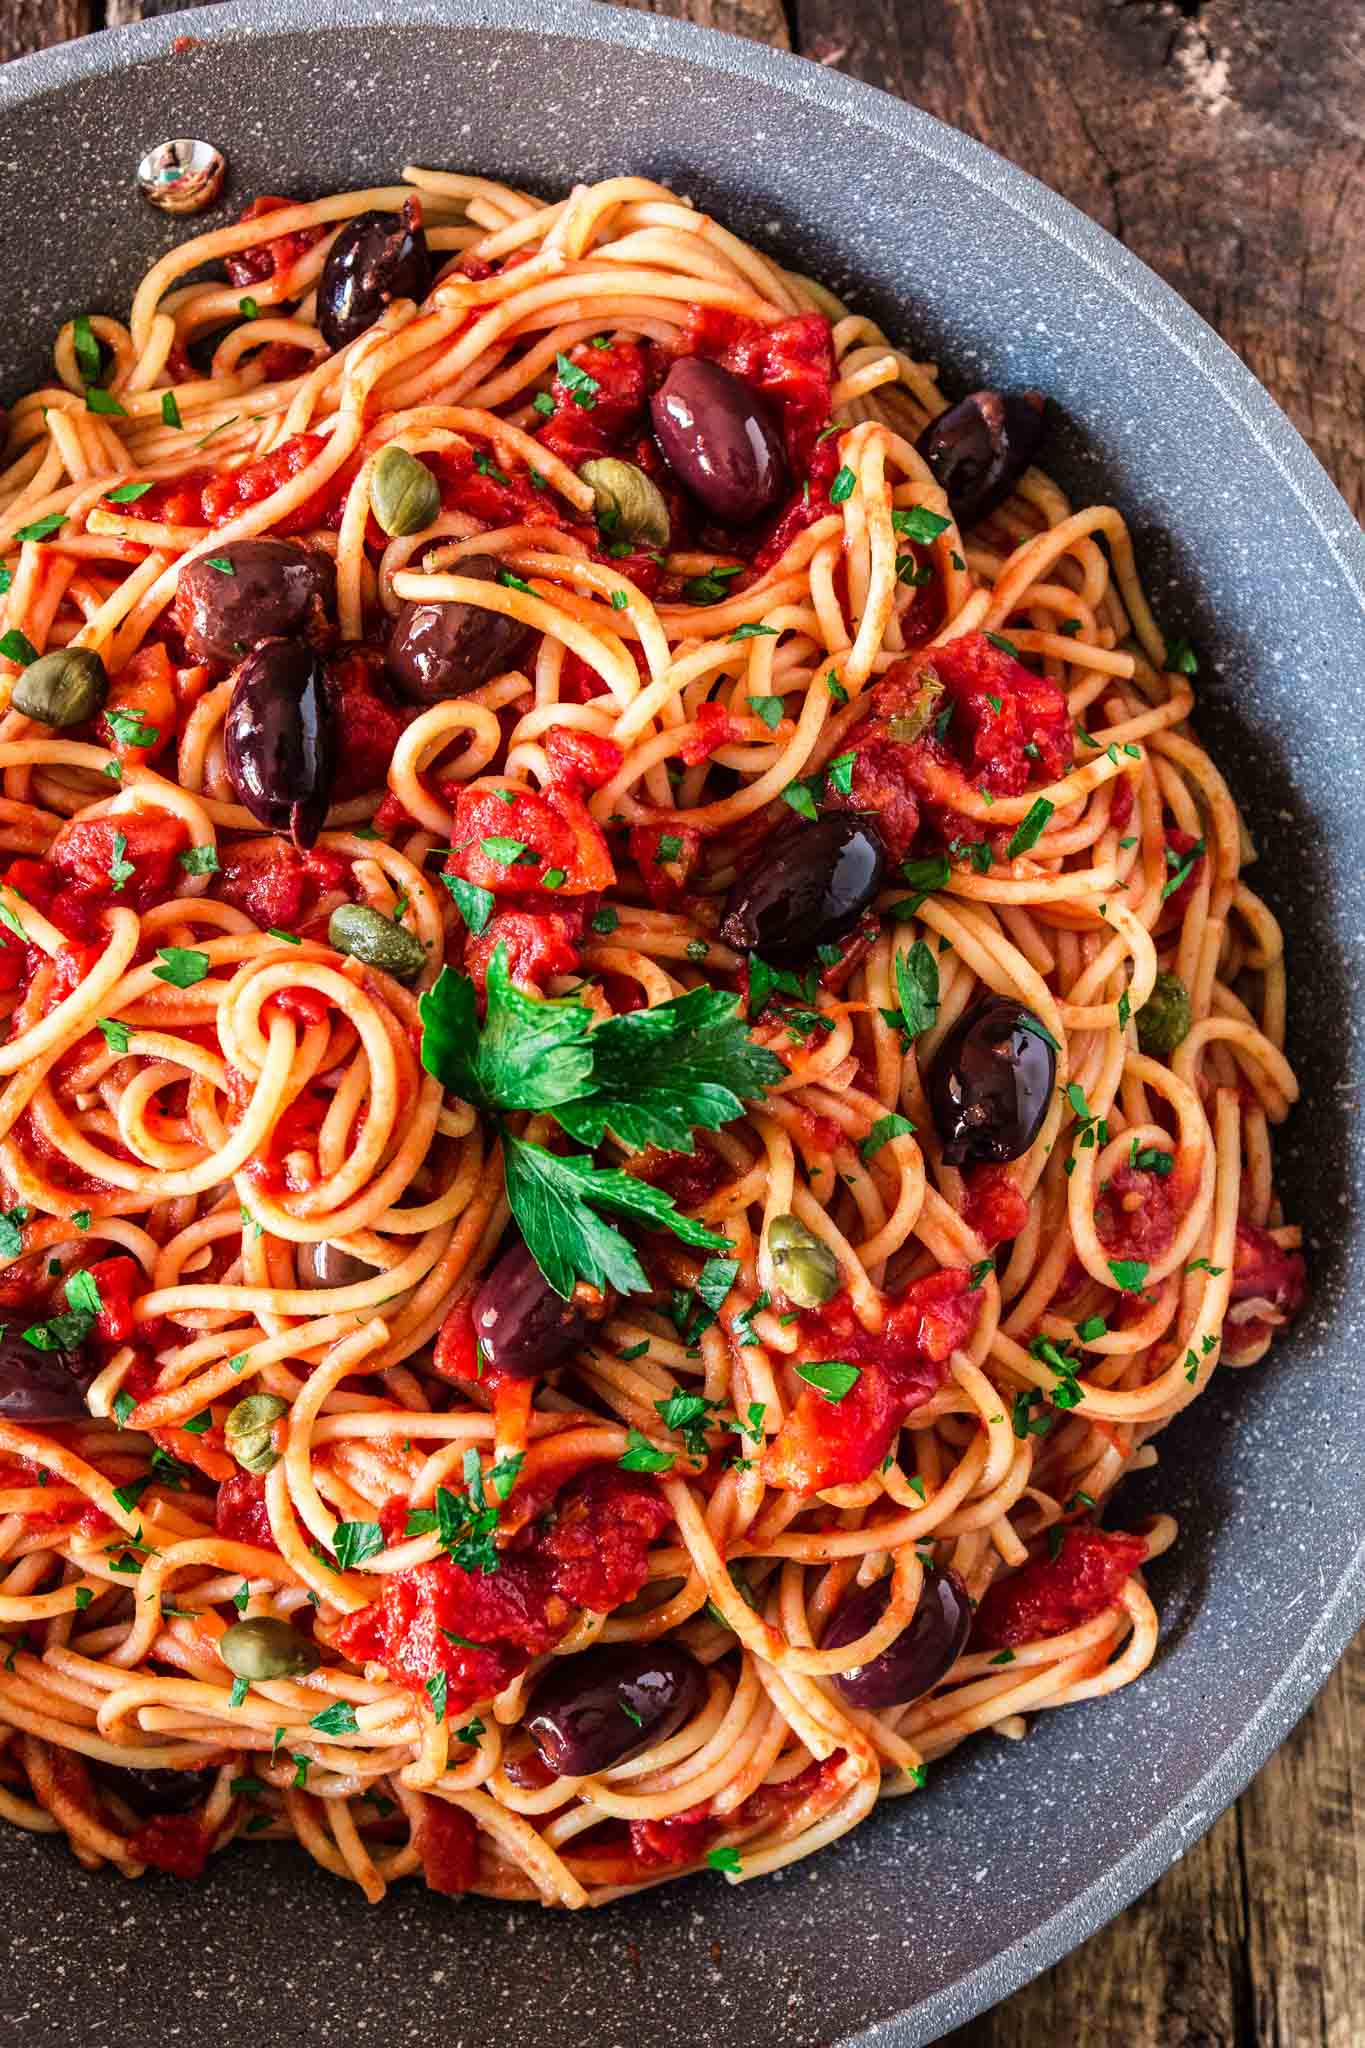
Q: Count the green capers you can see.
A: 8